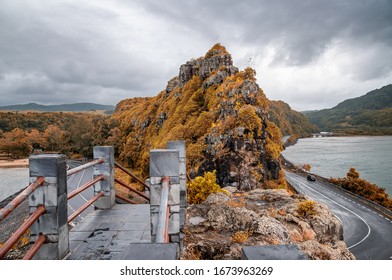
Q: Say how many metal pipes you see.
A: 11